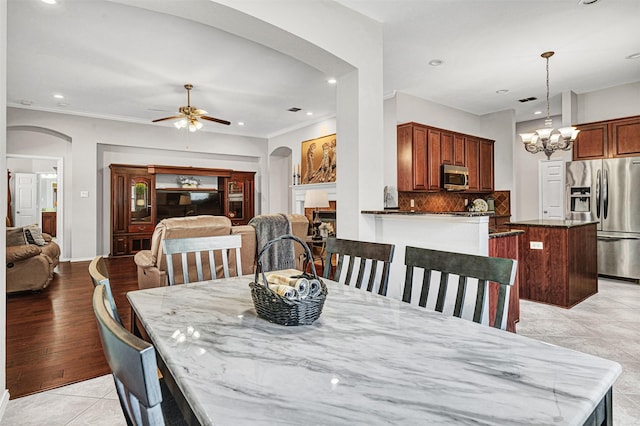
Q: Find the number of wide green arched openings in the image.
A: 0